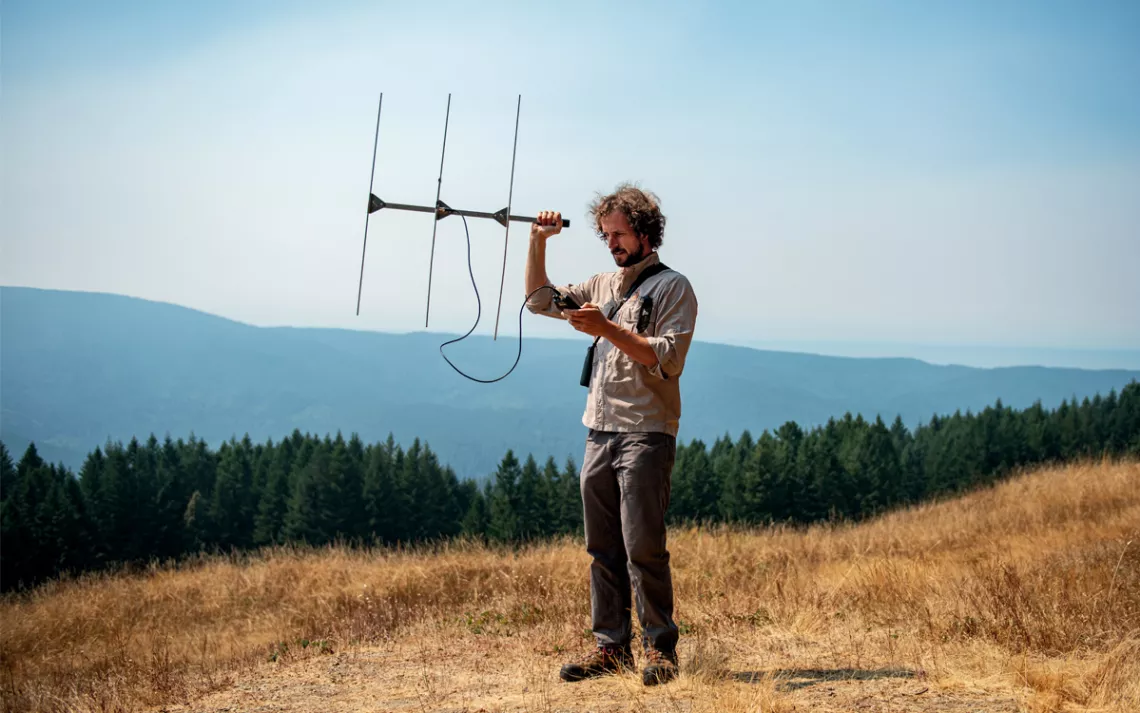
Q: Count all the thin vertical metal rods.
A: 3